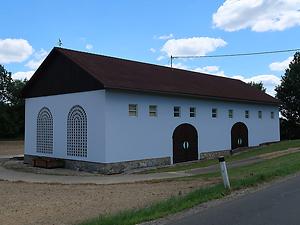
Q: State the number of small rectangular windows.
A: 9